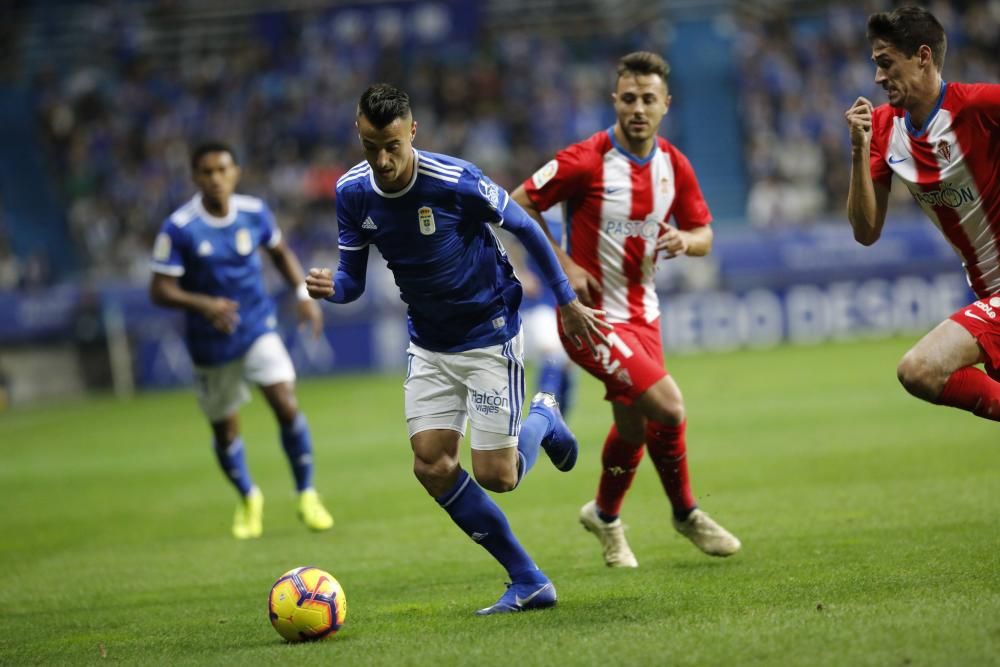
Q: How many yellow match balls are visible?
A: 1